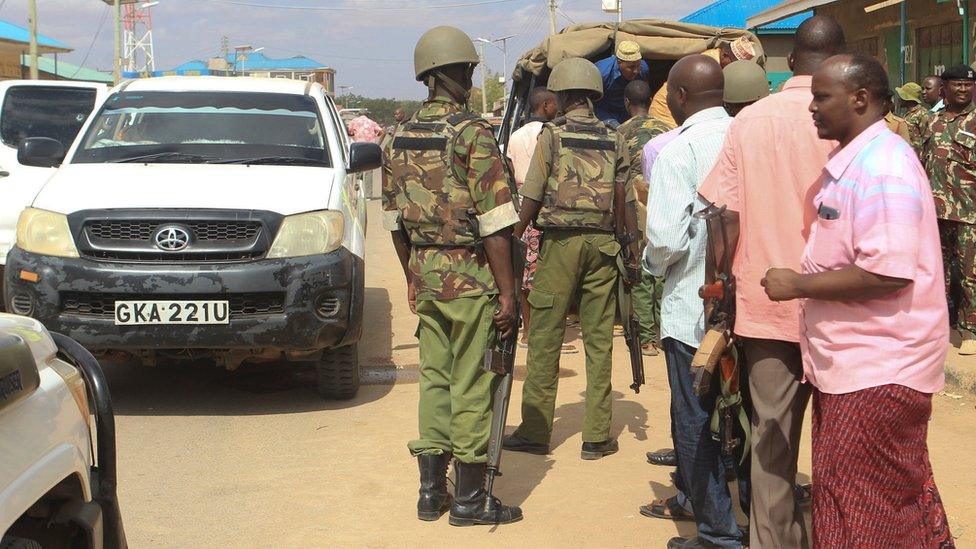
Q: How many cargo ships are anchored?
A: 0